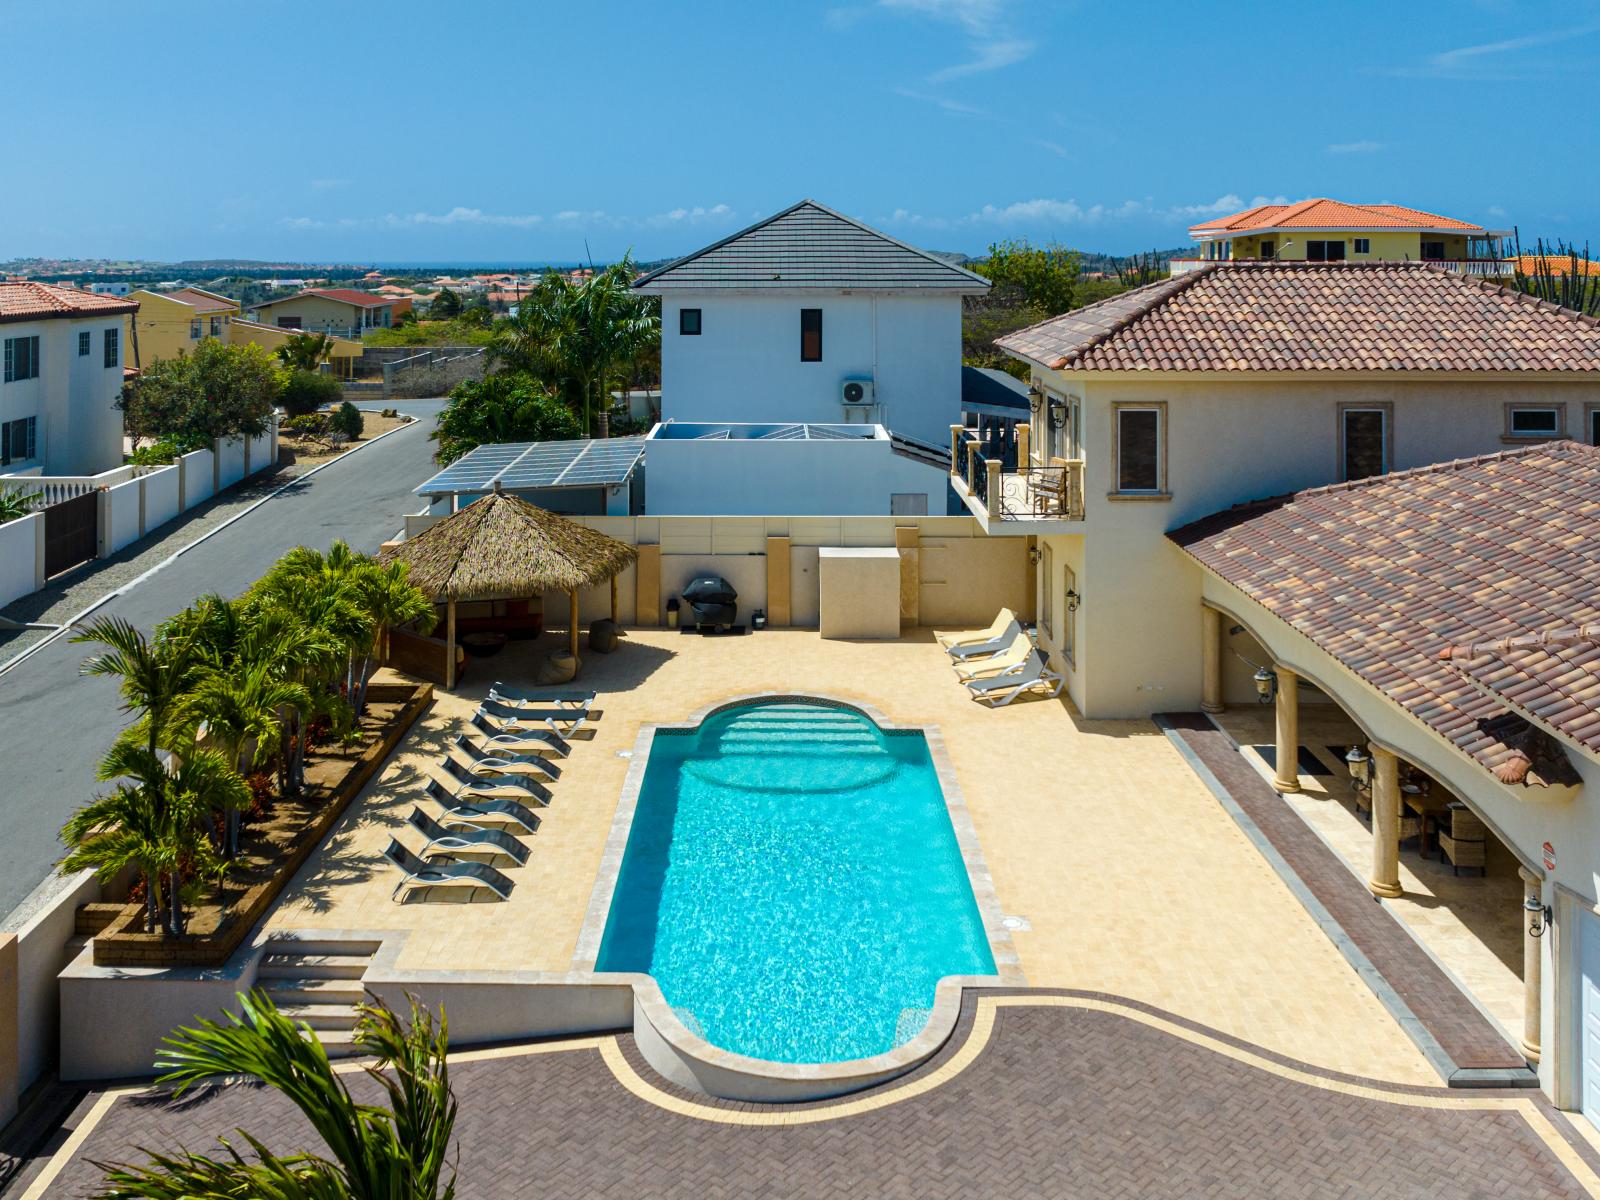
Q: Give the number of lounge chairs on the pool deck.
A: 12